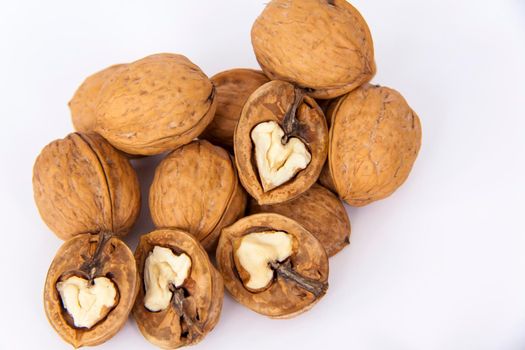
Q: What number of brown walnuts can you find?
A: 12